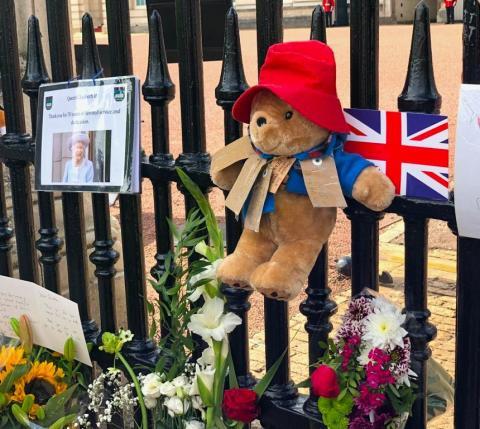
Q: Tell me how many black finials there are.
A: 6